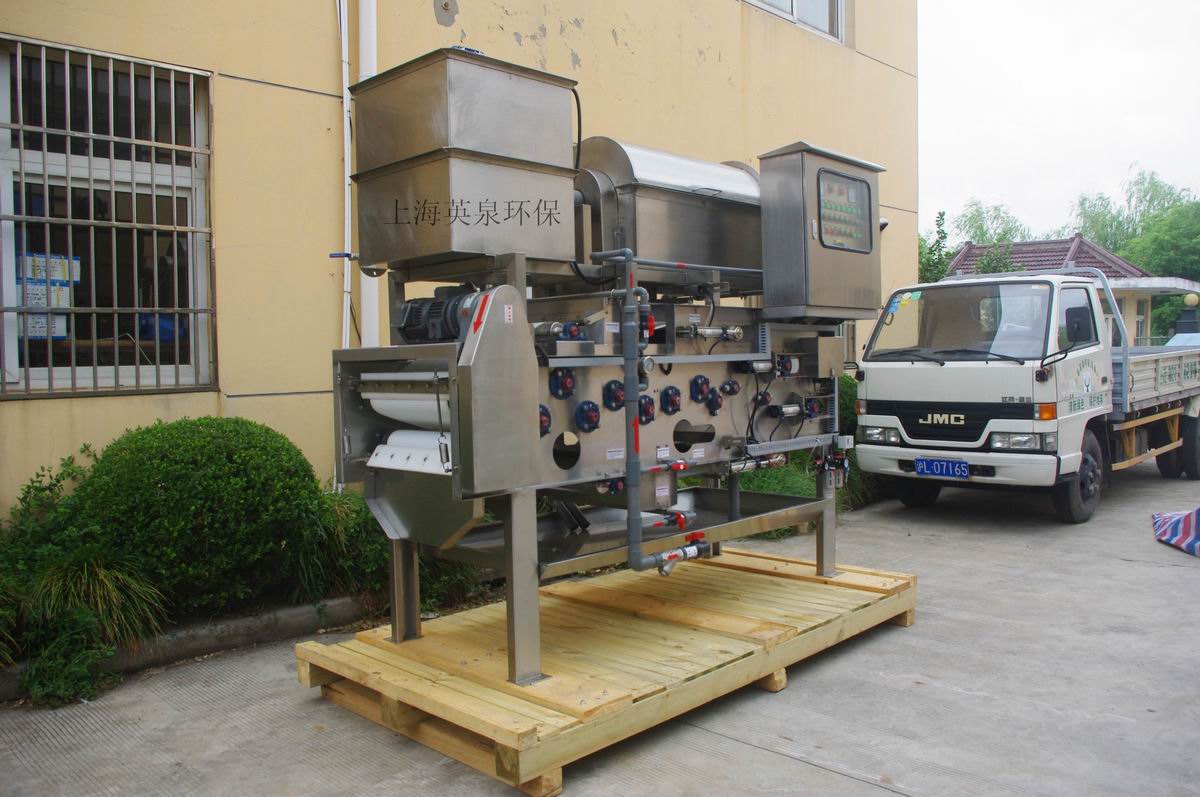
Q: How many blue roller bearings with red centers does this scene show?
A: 14